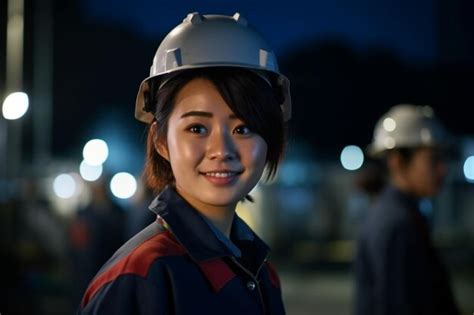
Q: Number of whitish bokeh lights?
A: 7